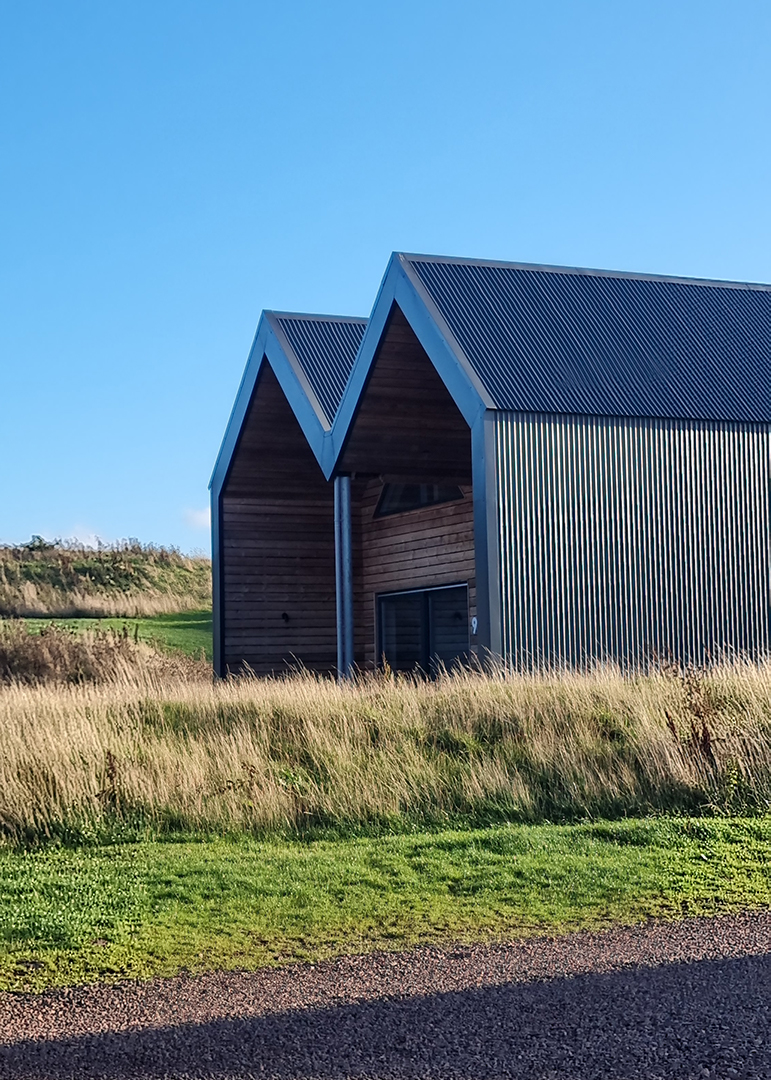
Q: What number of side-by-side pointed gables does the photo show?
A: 2